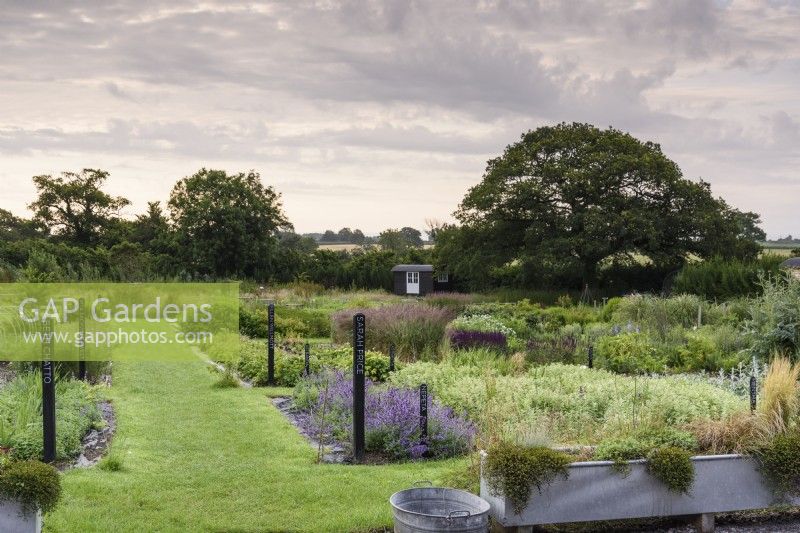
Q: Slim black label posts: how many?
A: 9